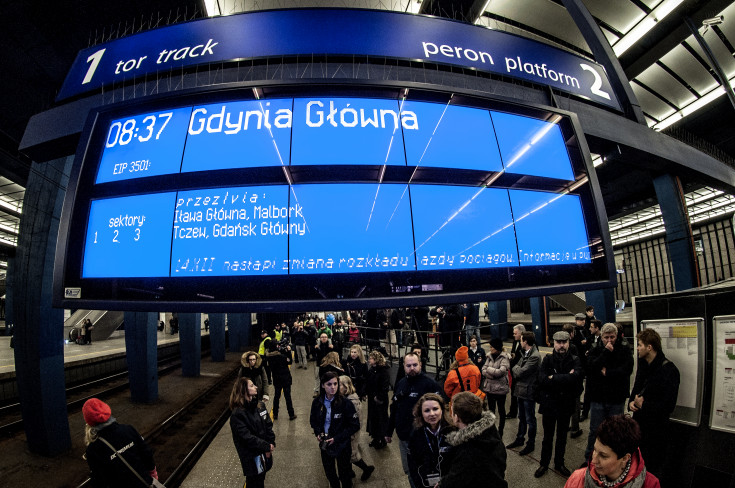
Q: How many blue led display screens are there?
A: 10